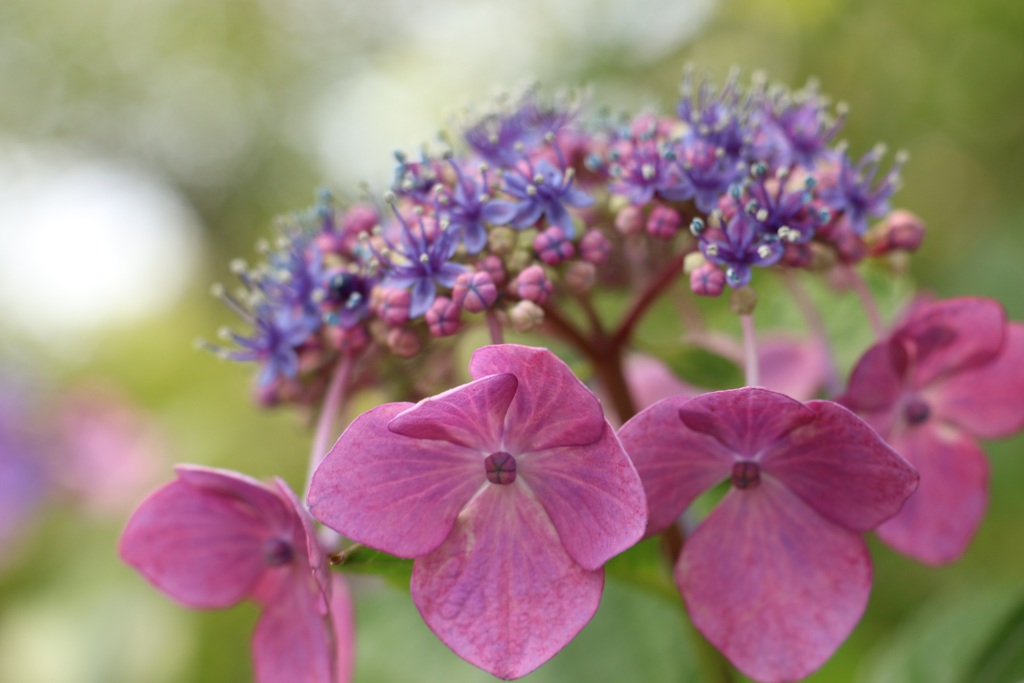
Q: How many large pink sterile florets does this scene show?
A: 4